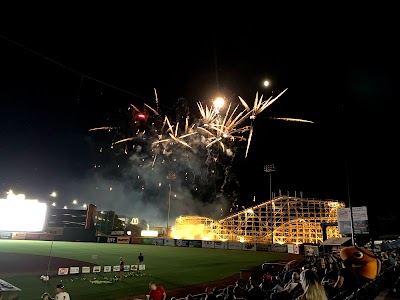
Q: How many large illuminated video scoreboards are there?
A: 1